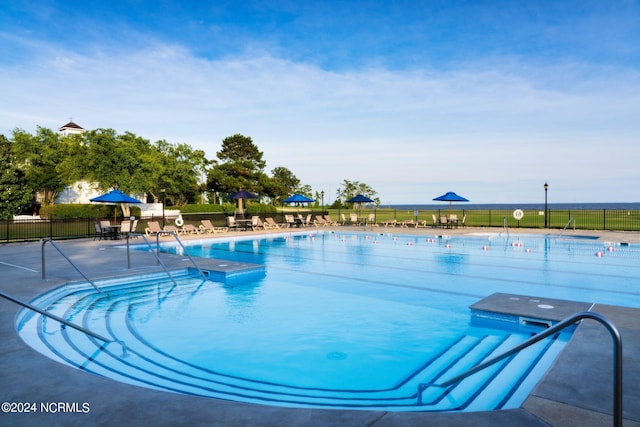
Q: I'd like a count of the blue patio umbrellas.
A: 5